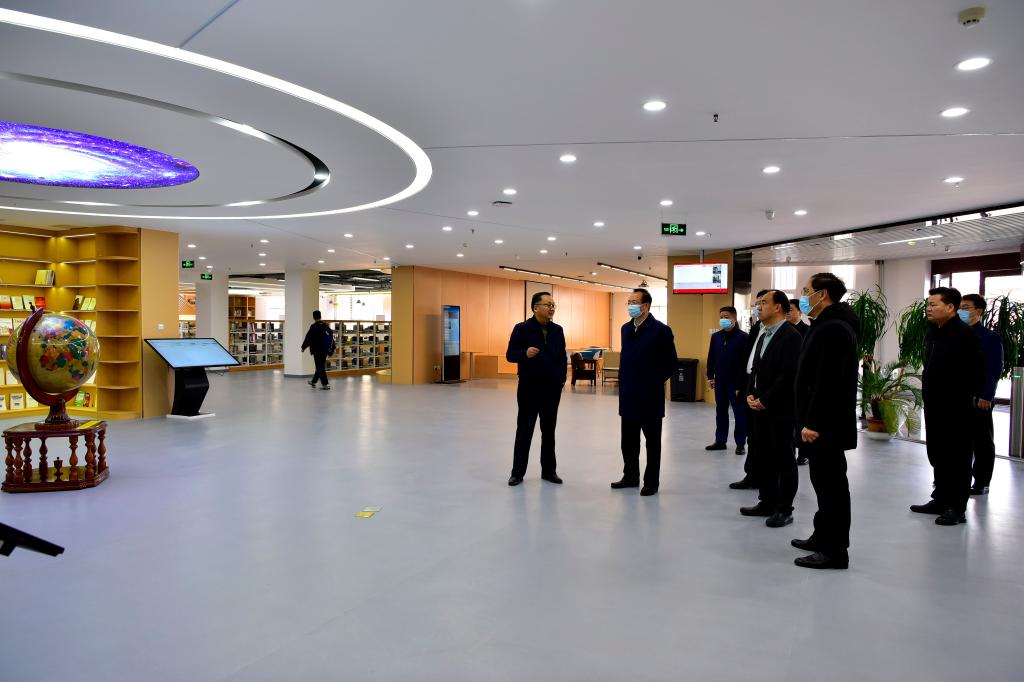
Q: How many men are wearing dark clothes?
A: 10